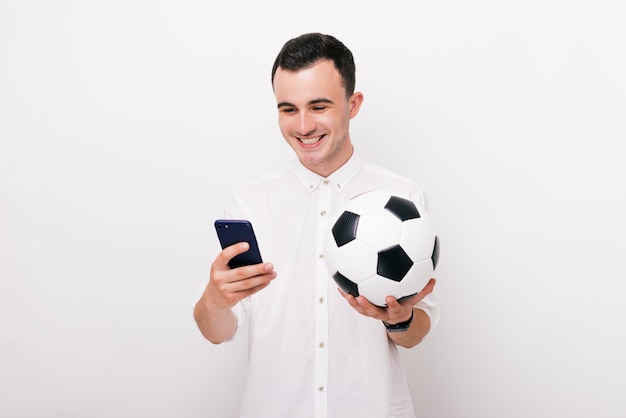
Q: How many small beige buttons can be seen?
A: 8